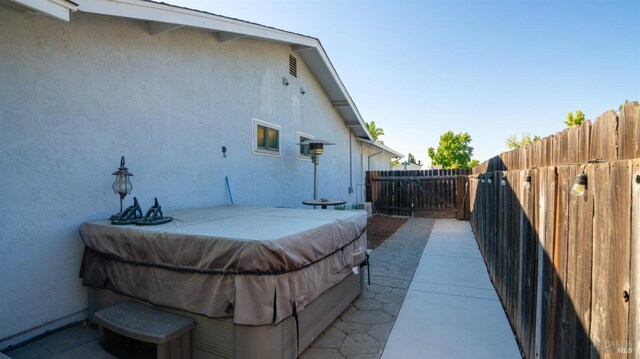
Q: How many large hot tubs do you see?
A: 1